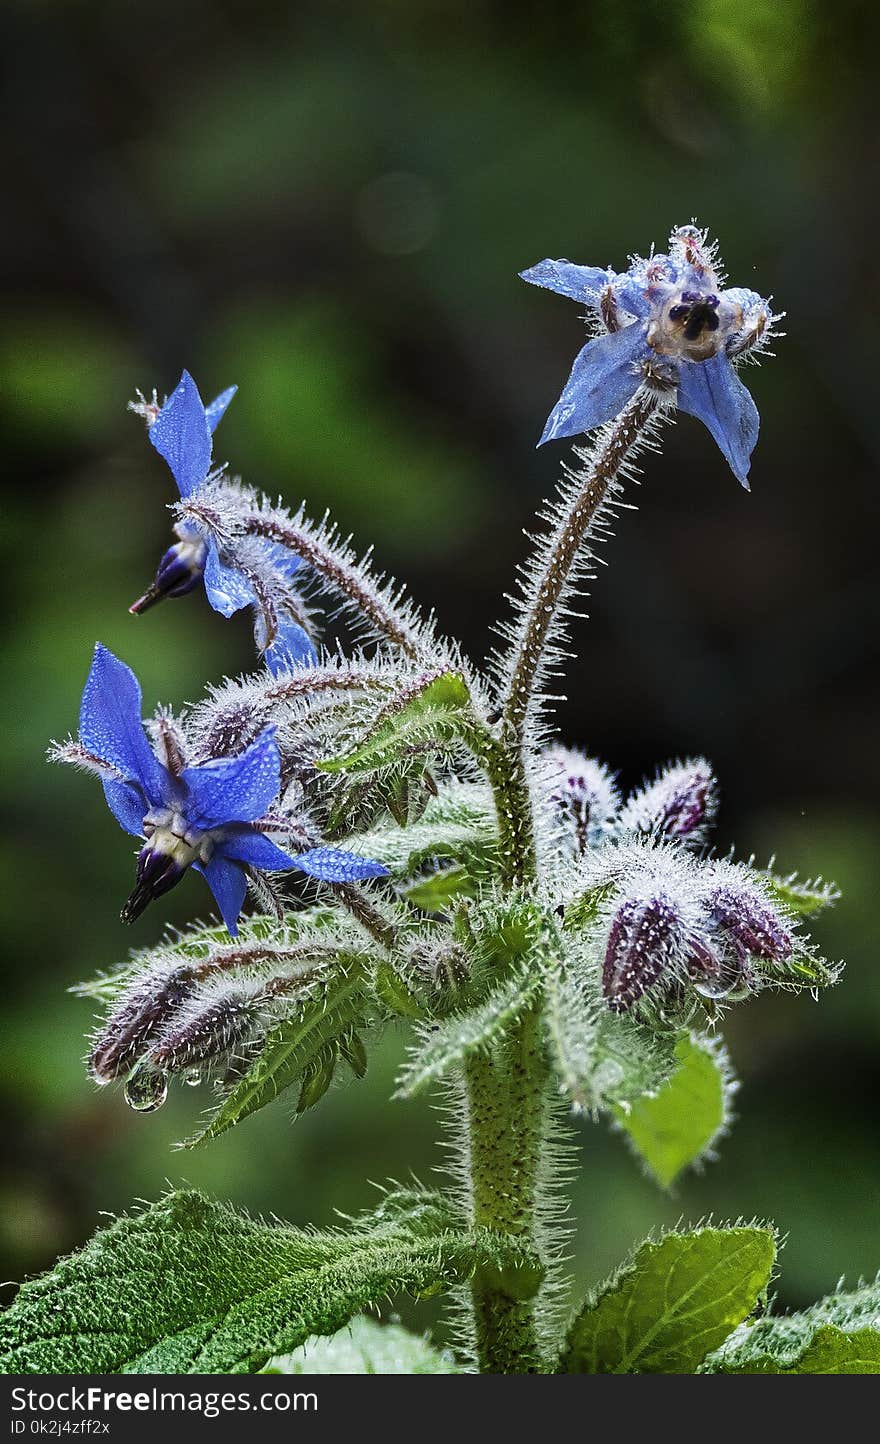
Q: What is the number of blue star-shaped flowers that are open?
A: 3